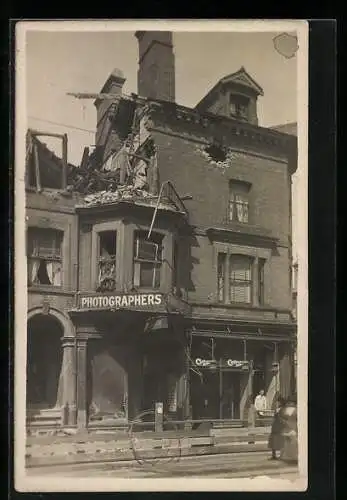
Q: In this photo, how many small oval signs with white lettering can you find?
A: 2